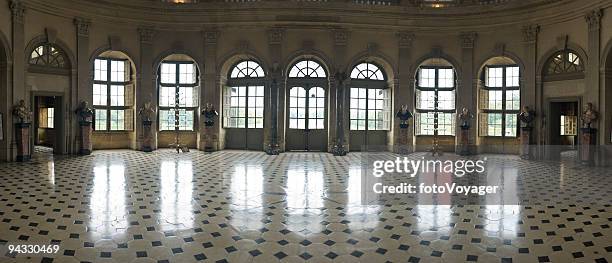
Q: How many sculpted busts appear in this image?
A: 8